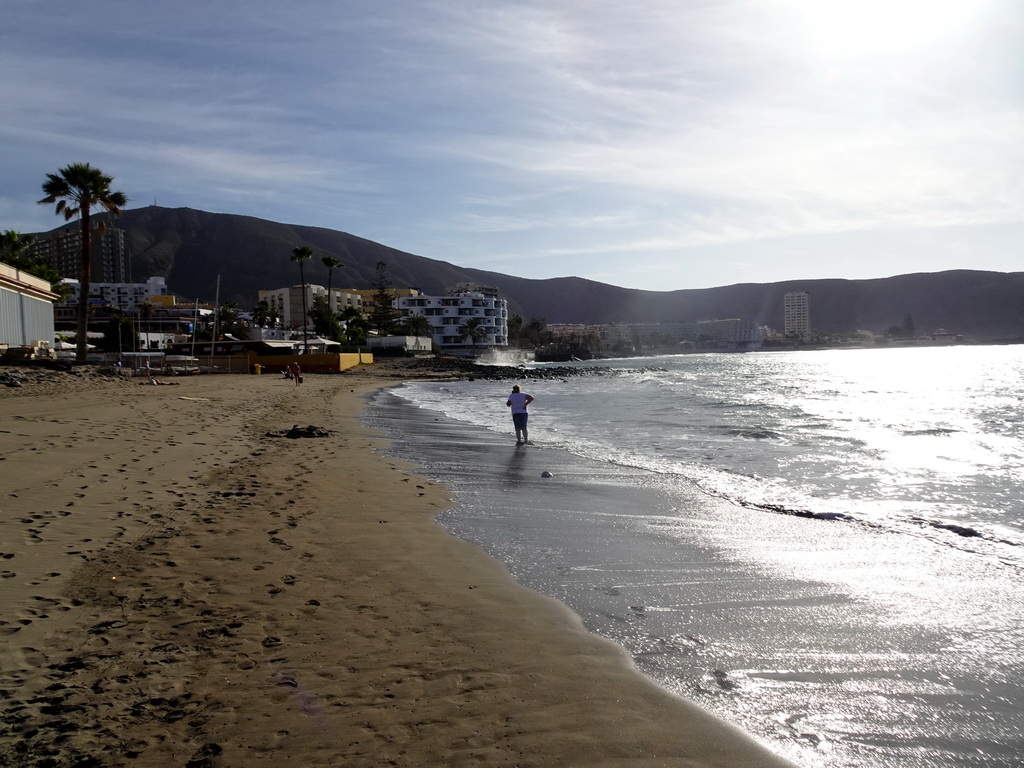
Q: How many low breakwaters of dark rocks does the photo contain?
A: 1